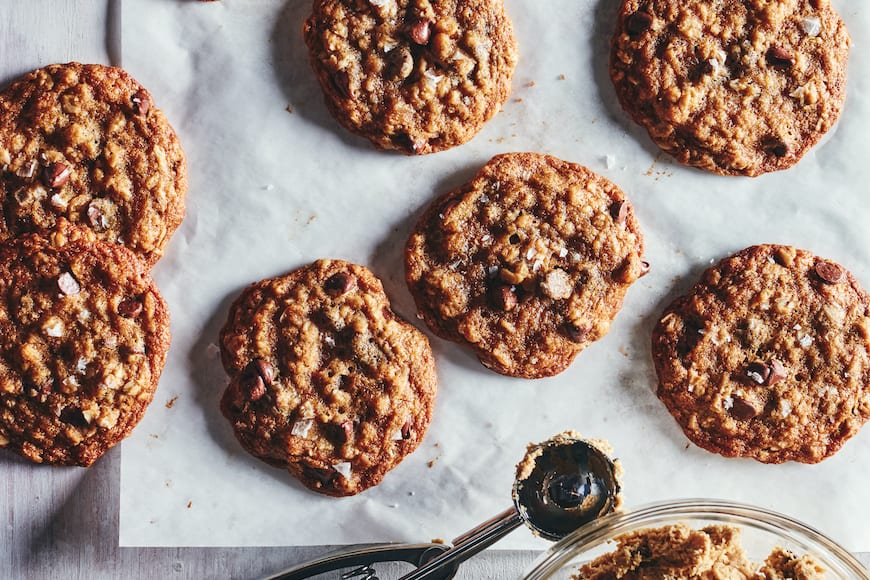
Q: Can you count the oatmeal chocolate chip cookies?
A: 7